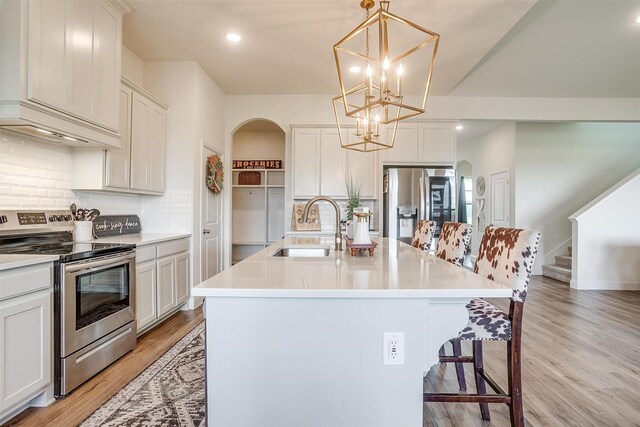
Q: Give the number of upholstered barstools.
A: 3